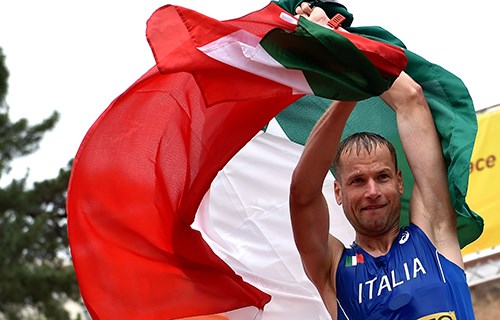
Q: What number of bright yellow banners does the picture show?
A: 1